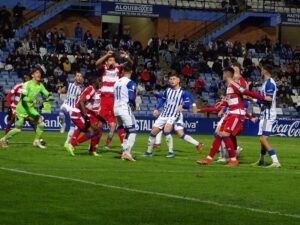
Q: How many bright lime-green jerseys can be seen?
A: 1